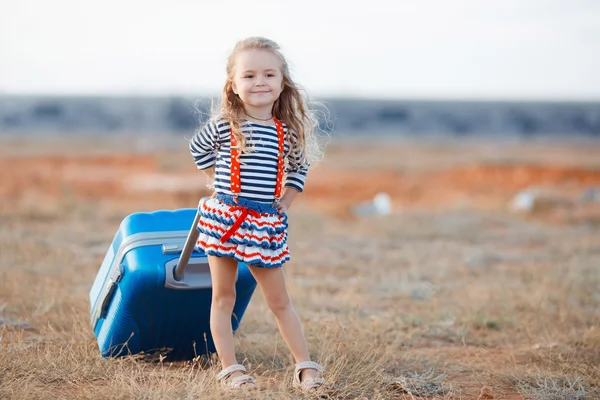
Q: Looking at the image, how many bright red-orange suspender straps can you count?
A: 2